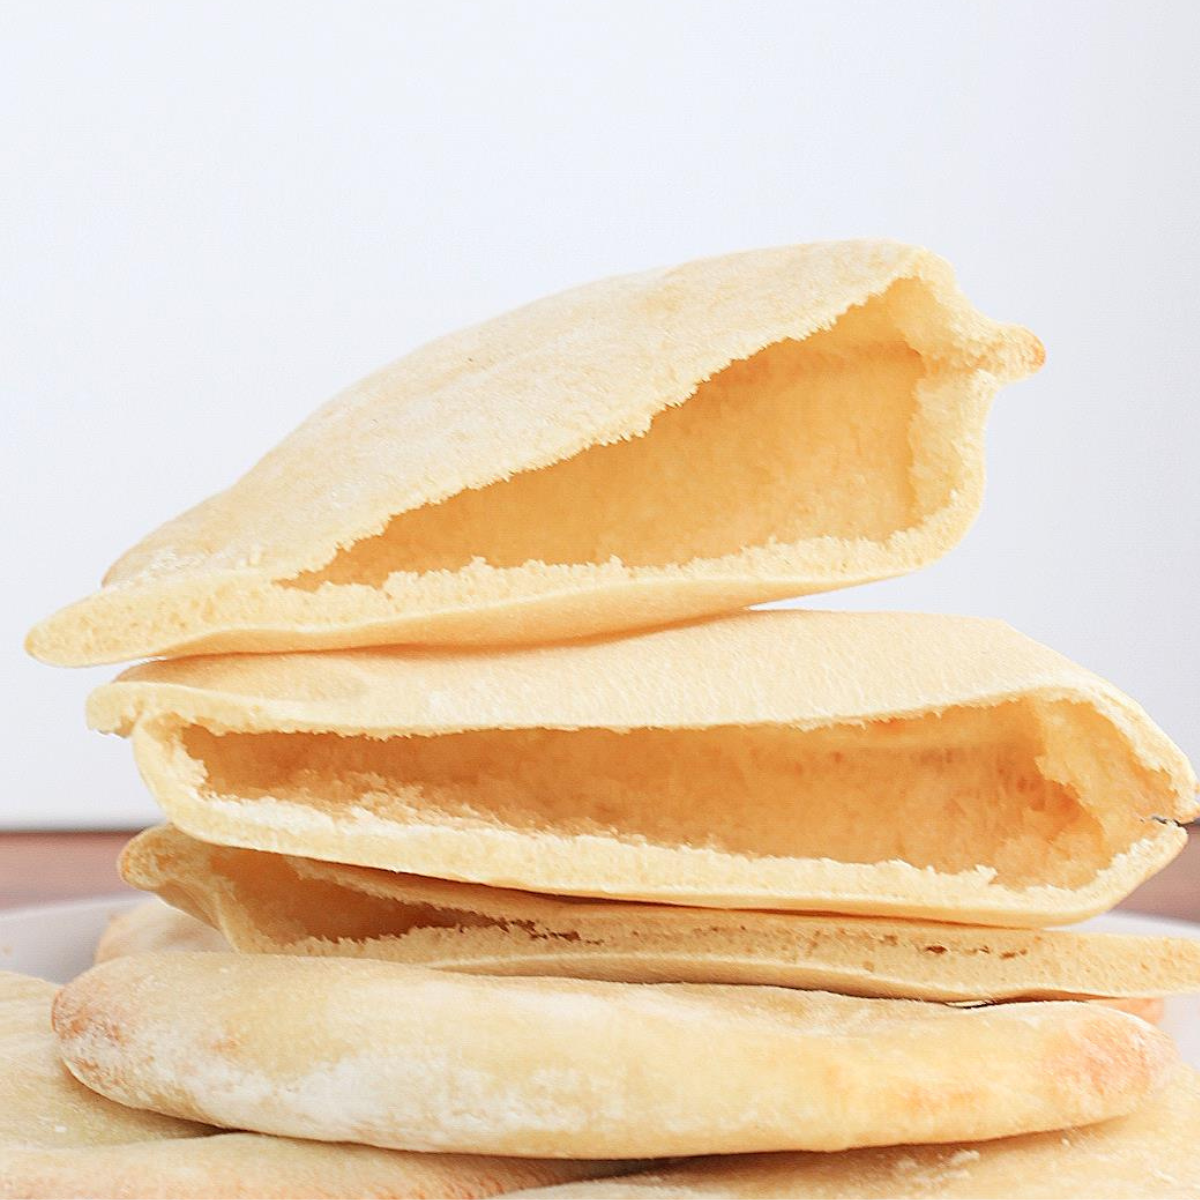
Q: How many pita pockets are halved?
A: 3